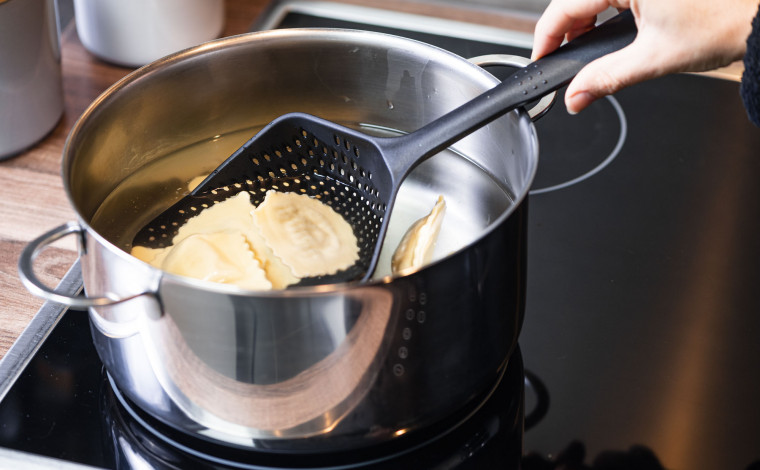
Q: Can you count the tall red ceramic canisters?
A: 0